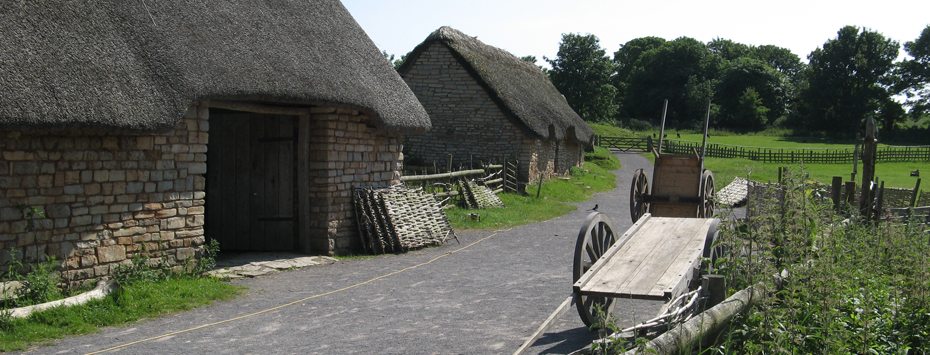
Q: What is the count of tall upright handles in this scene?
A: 2